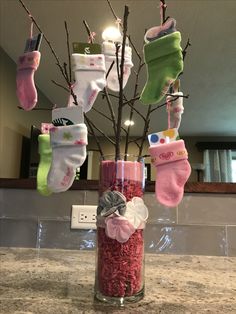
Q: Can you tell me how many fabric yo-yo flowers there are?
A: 3